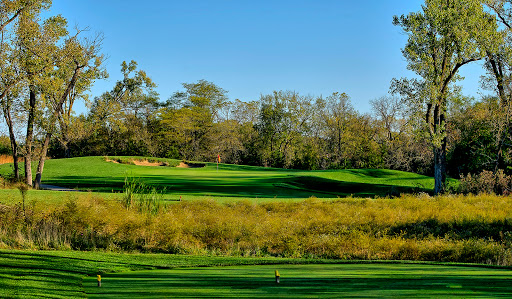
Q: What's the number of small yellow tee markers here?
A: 2